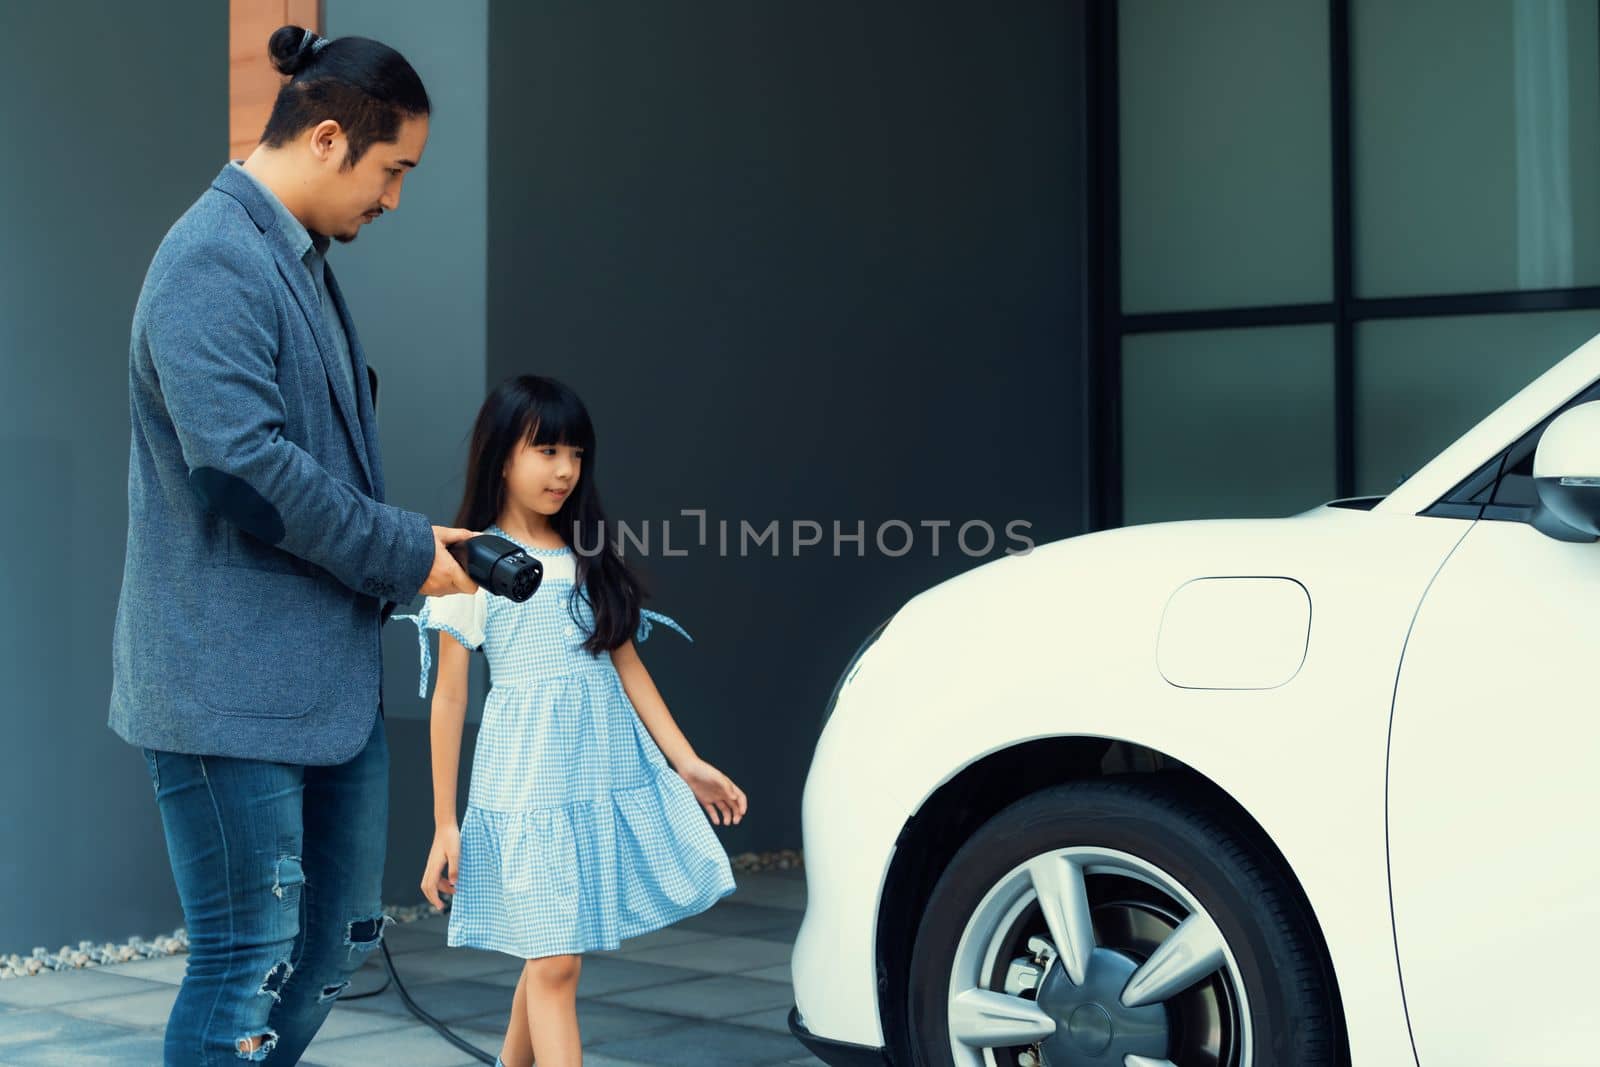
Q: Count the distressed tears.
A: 5